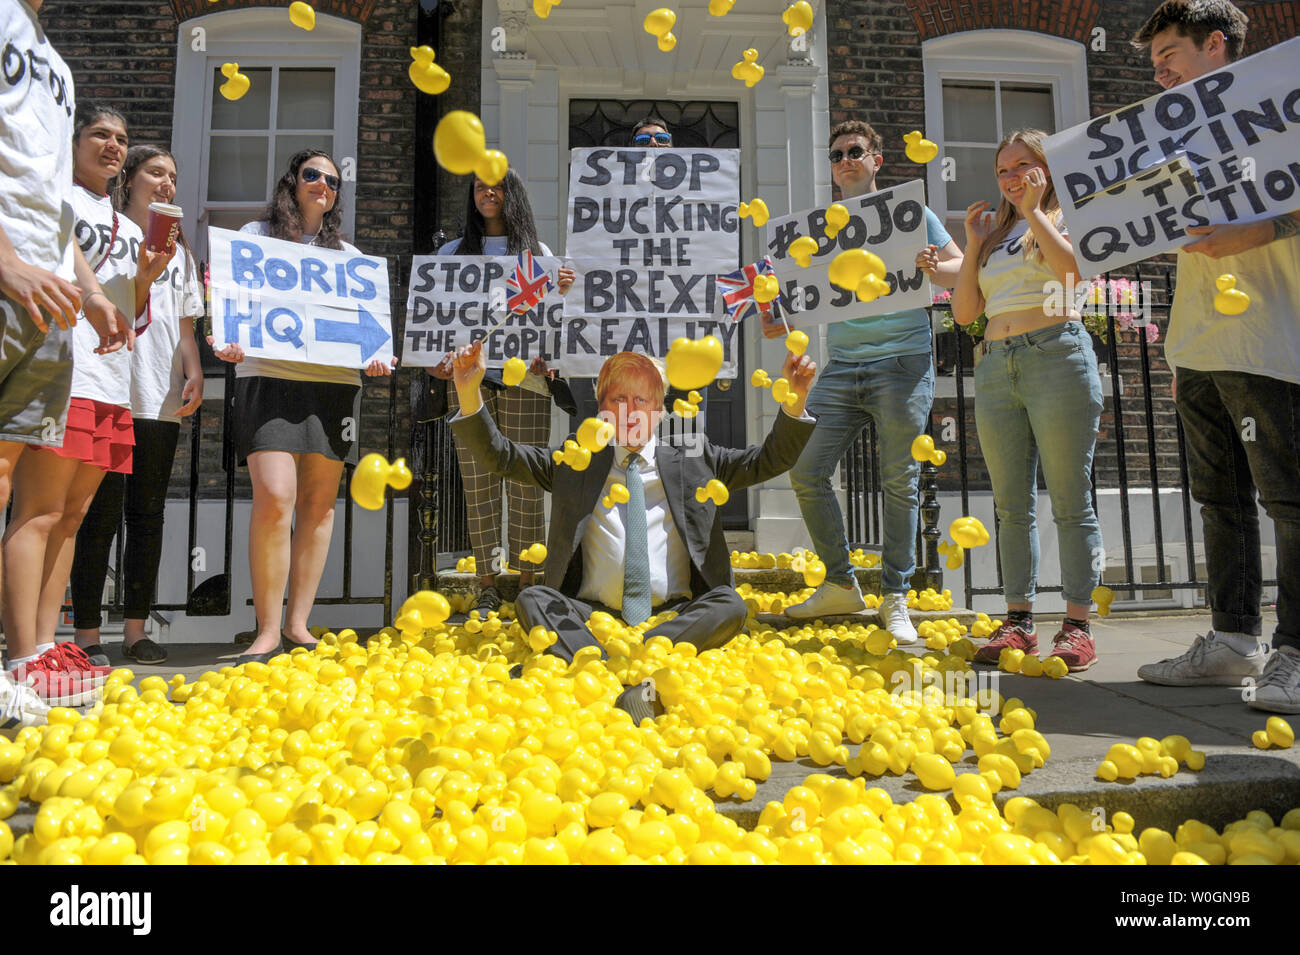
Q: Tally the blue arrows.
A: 1